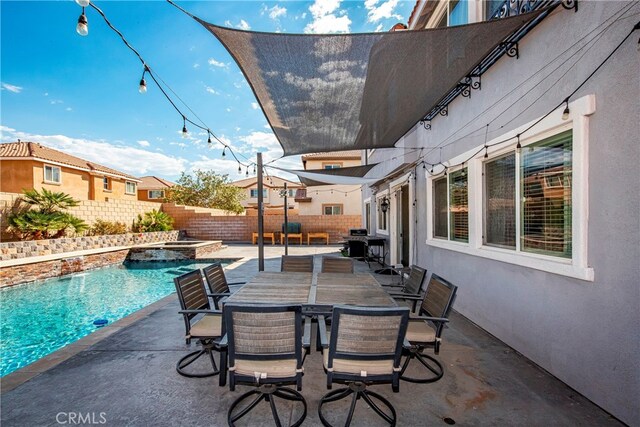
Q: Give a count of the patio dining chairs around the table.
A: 8